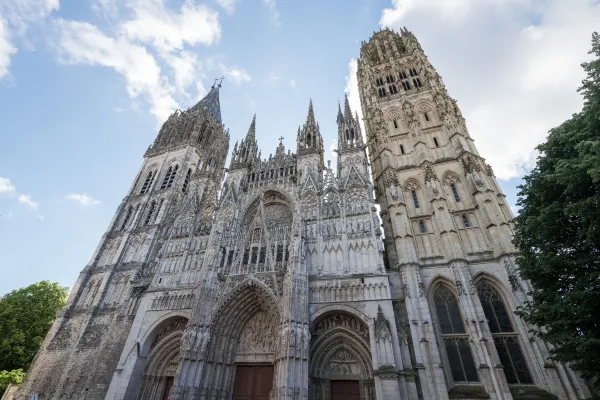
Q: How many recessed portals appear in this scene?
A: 3